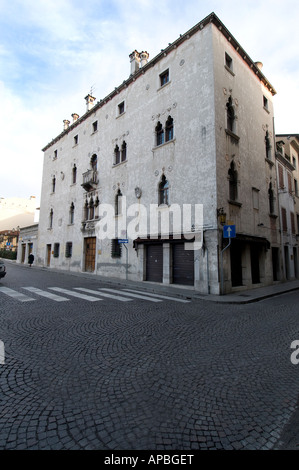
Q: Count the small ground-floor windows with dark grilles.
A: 3